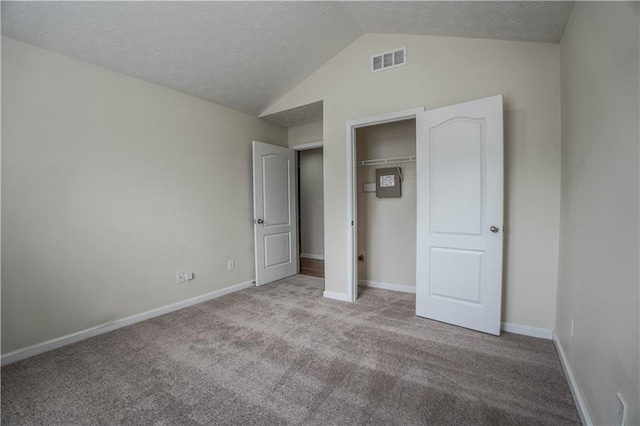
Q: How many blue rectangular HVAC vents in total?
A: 0